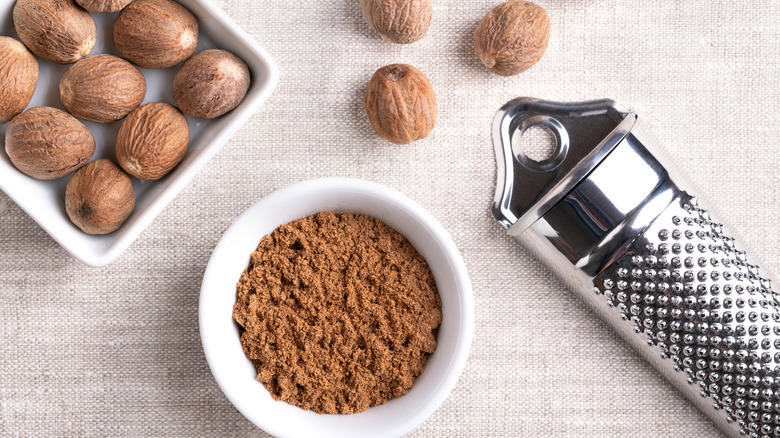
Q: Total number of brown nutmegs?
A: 12